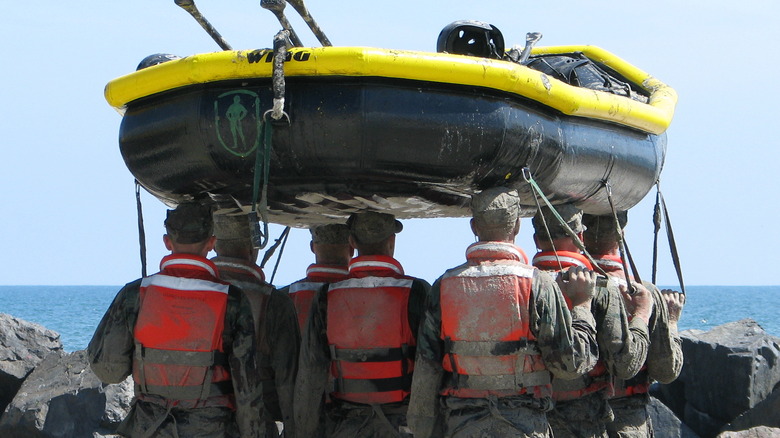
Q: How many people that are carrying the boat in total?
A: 7